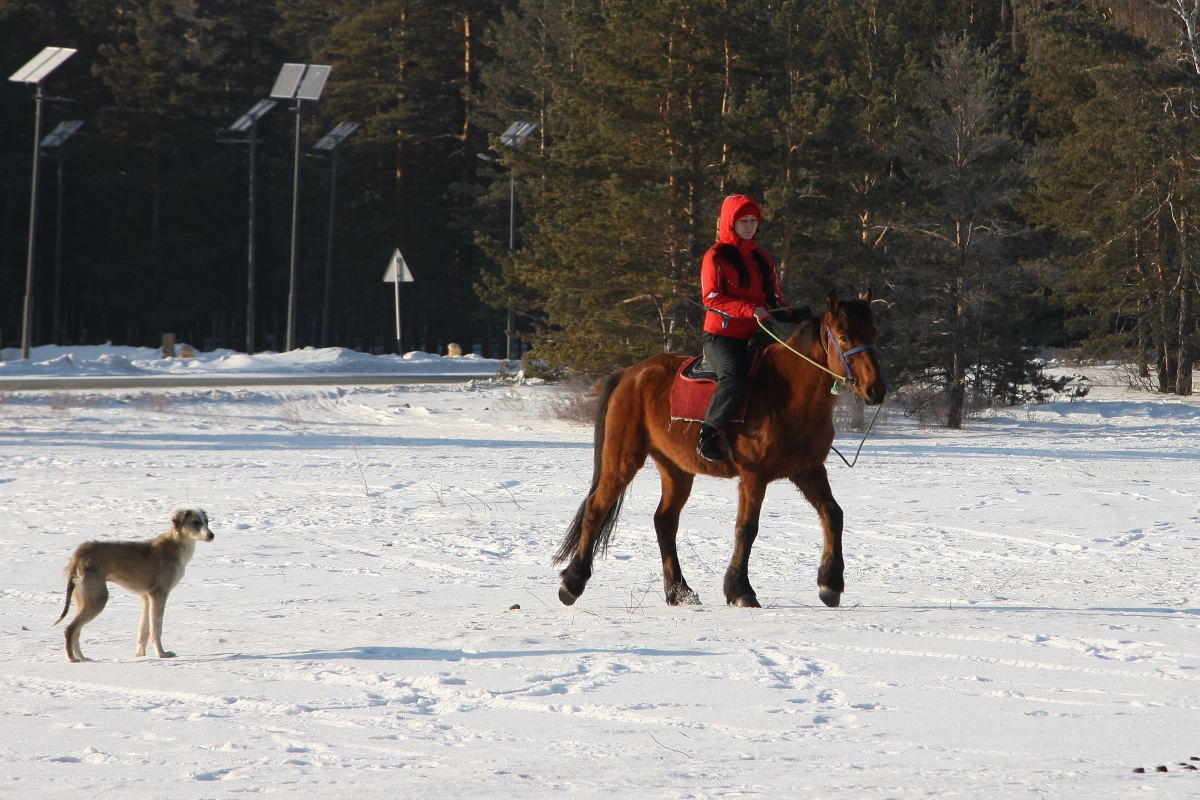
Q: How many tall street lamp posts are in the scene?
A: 6